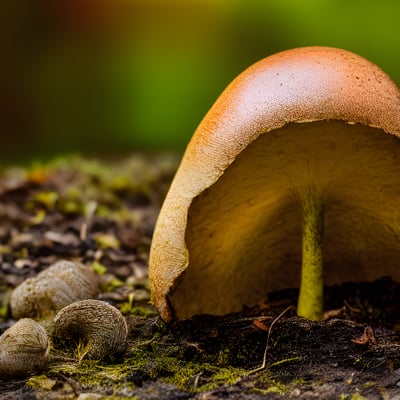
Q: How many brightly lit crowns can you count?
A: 1